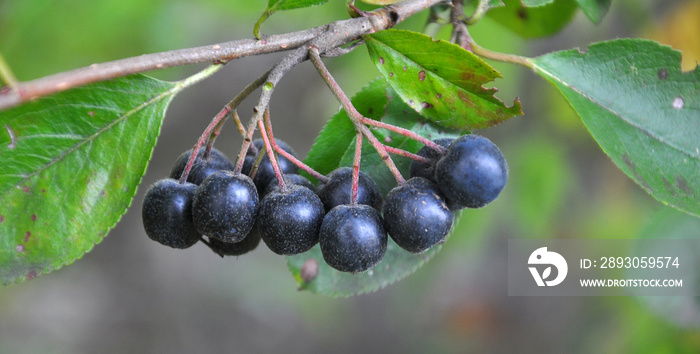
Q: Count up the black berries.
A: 12